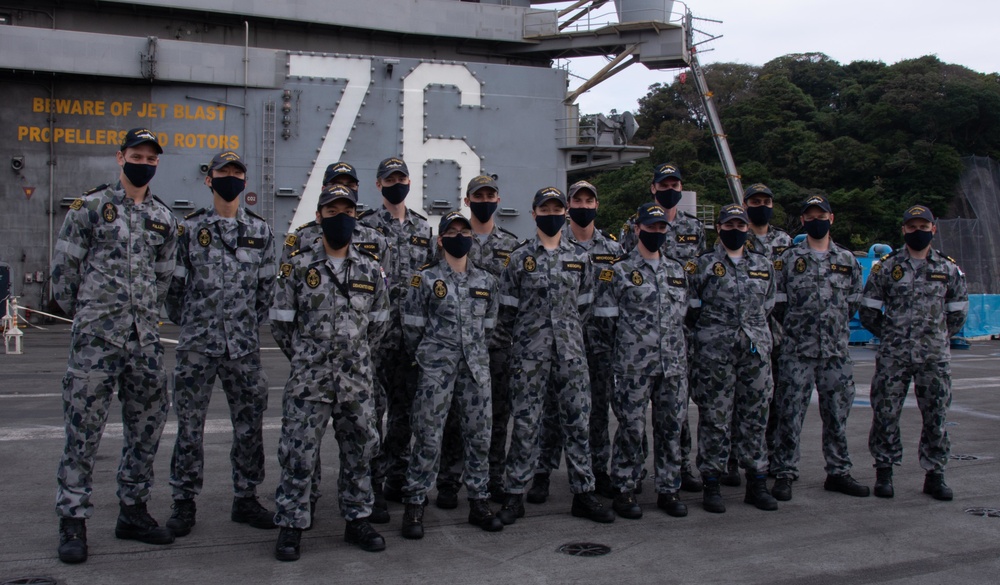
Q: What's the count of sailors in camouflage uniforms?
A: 15